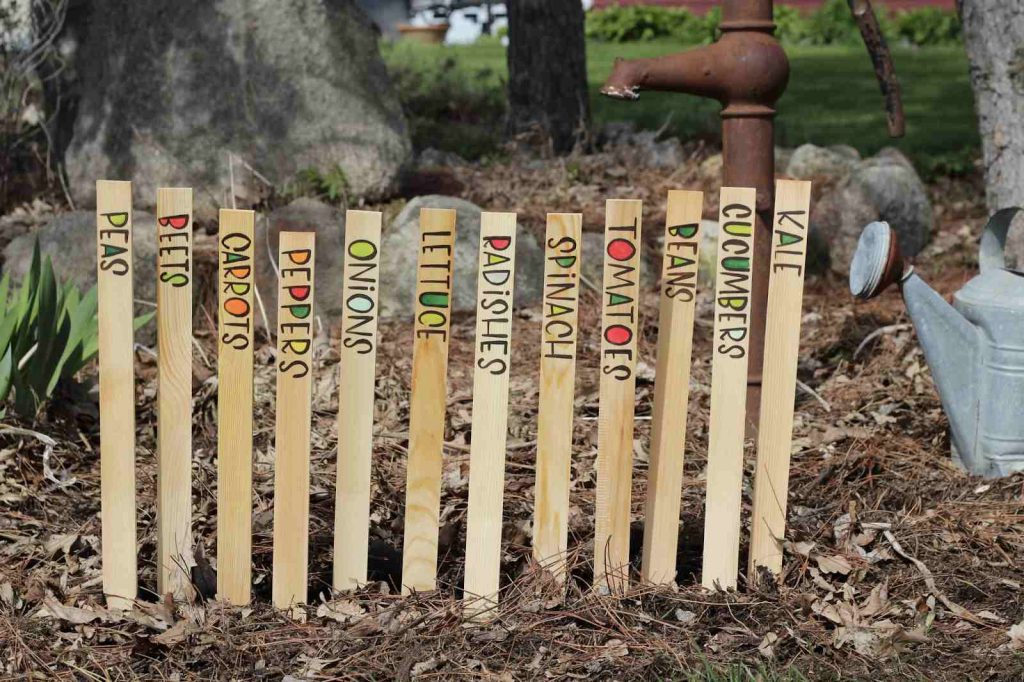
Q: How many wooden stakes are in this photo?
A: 12